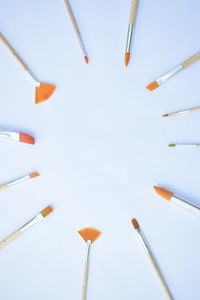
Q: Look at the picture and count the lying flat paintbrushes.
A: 12